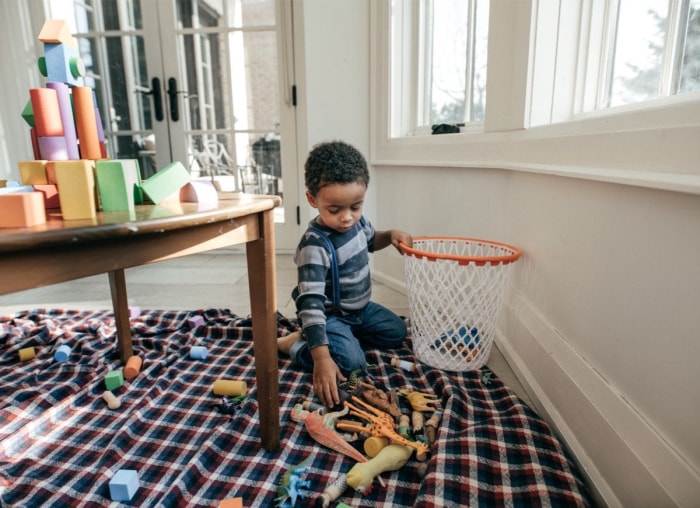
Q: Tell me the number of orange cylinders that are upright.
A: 1